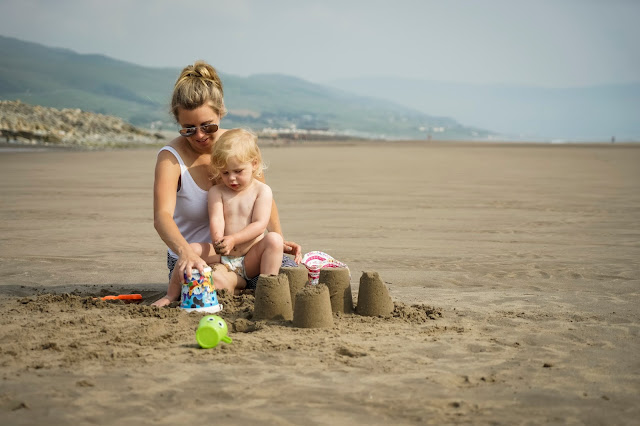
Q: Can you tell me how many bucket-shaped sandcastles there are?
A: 5